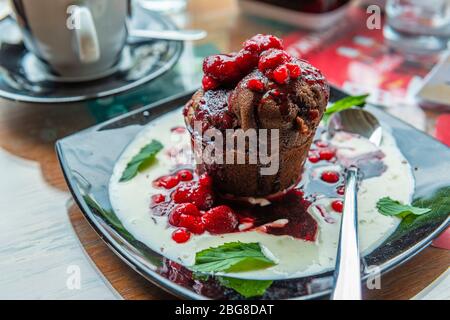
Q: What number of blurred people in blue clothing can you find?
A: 0